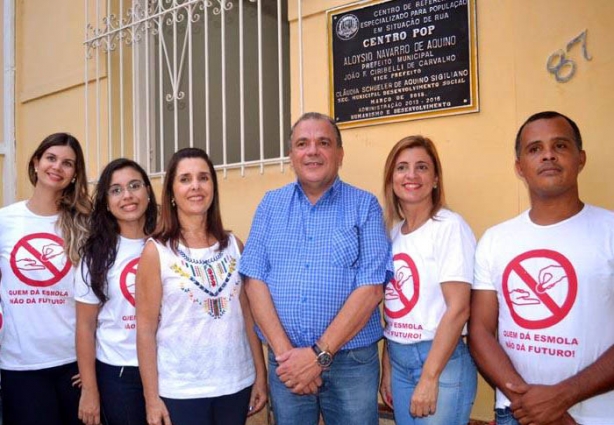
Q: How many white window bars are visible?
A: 15